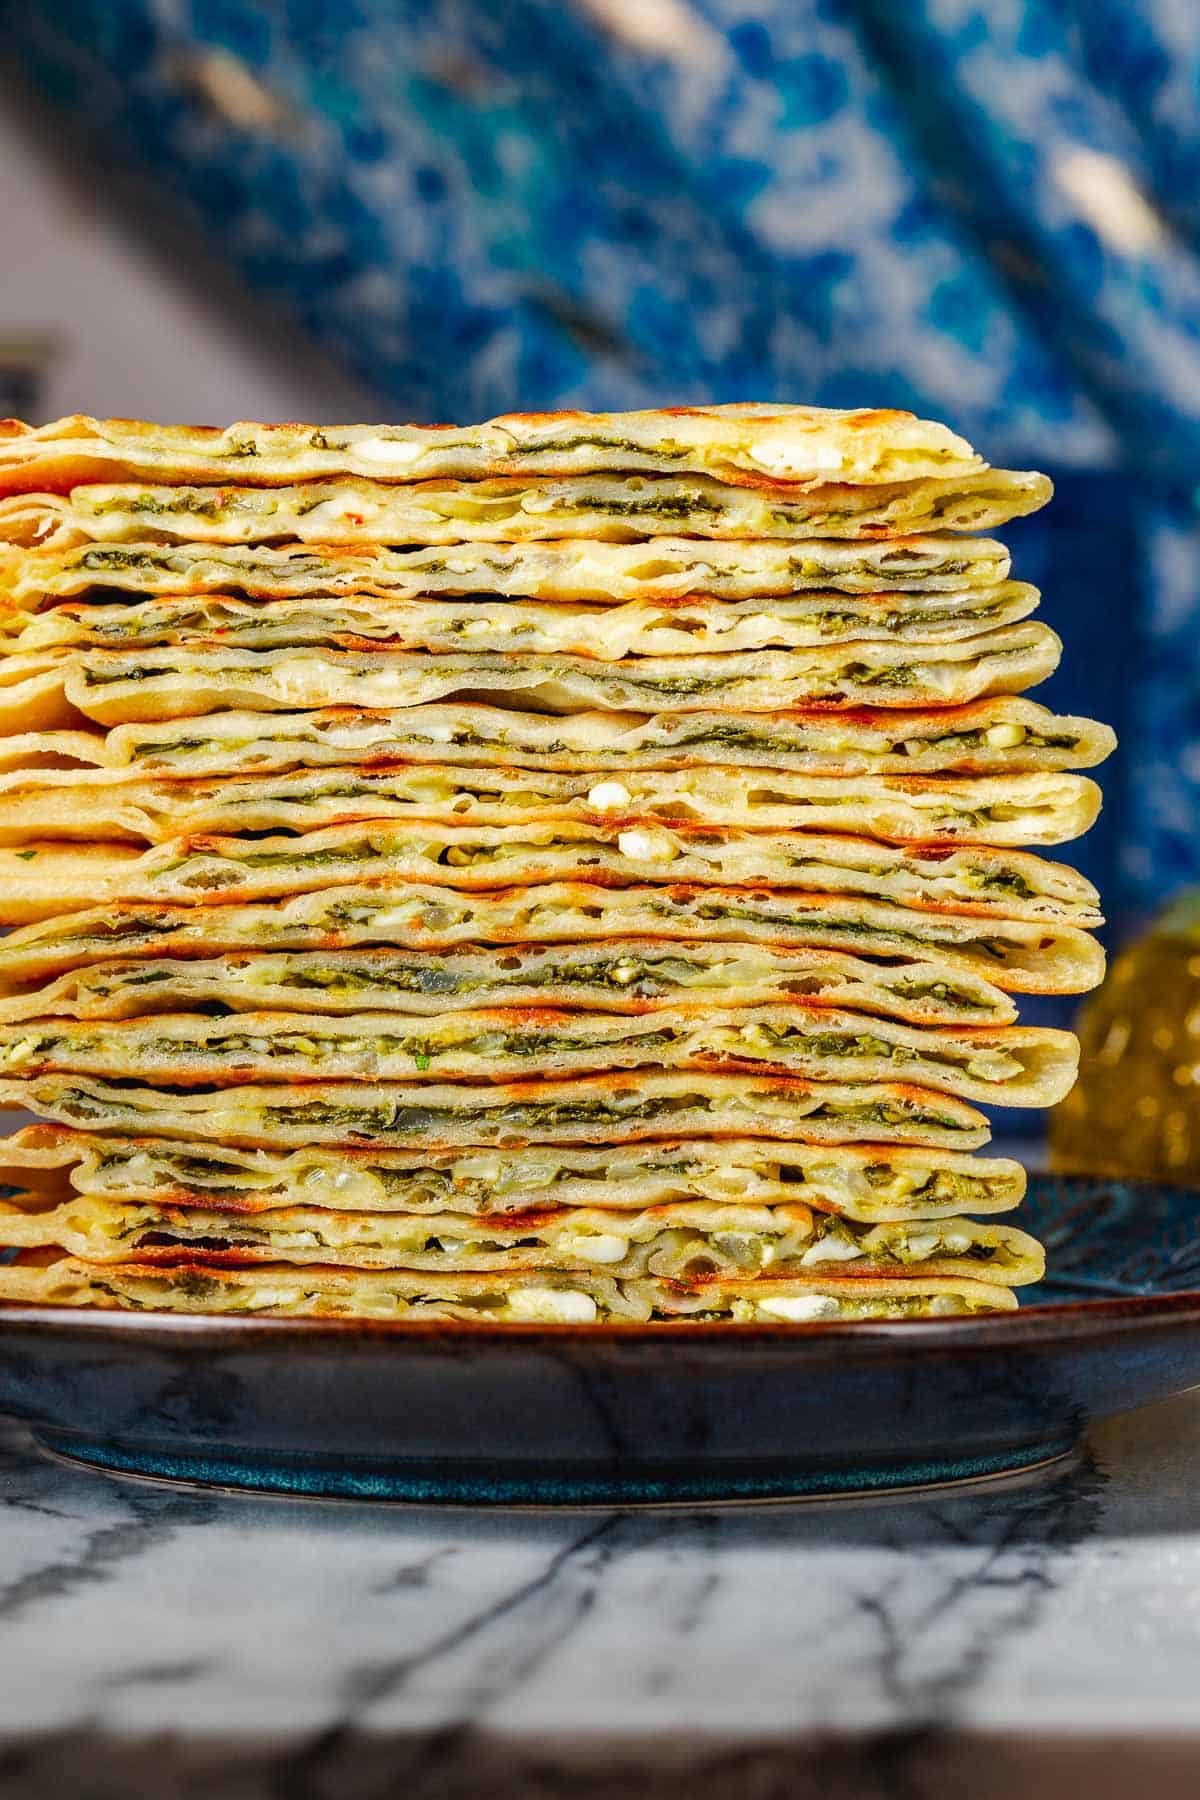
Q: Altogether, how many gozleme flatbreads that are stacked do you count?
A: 15